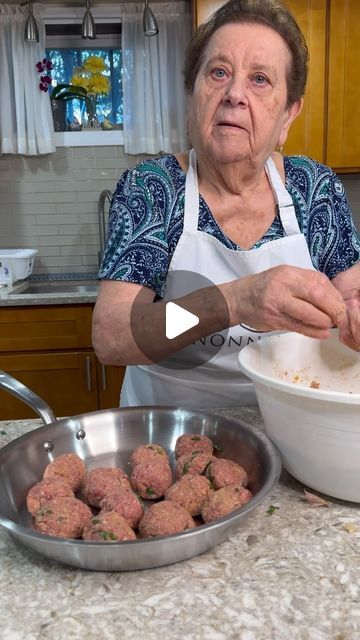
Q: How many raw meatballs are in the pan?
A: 14